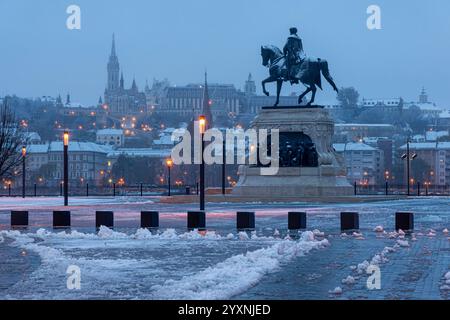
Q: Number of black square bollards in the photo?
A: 9